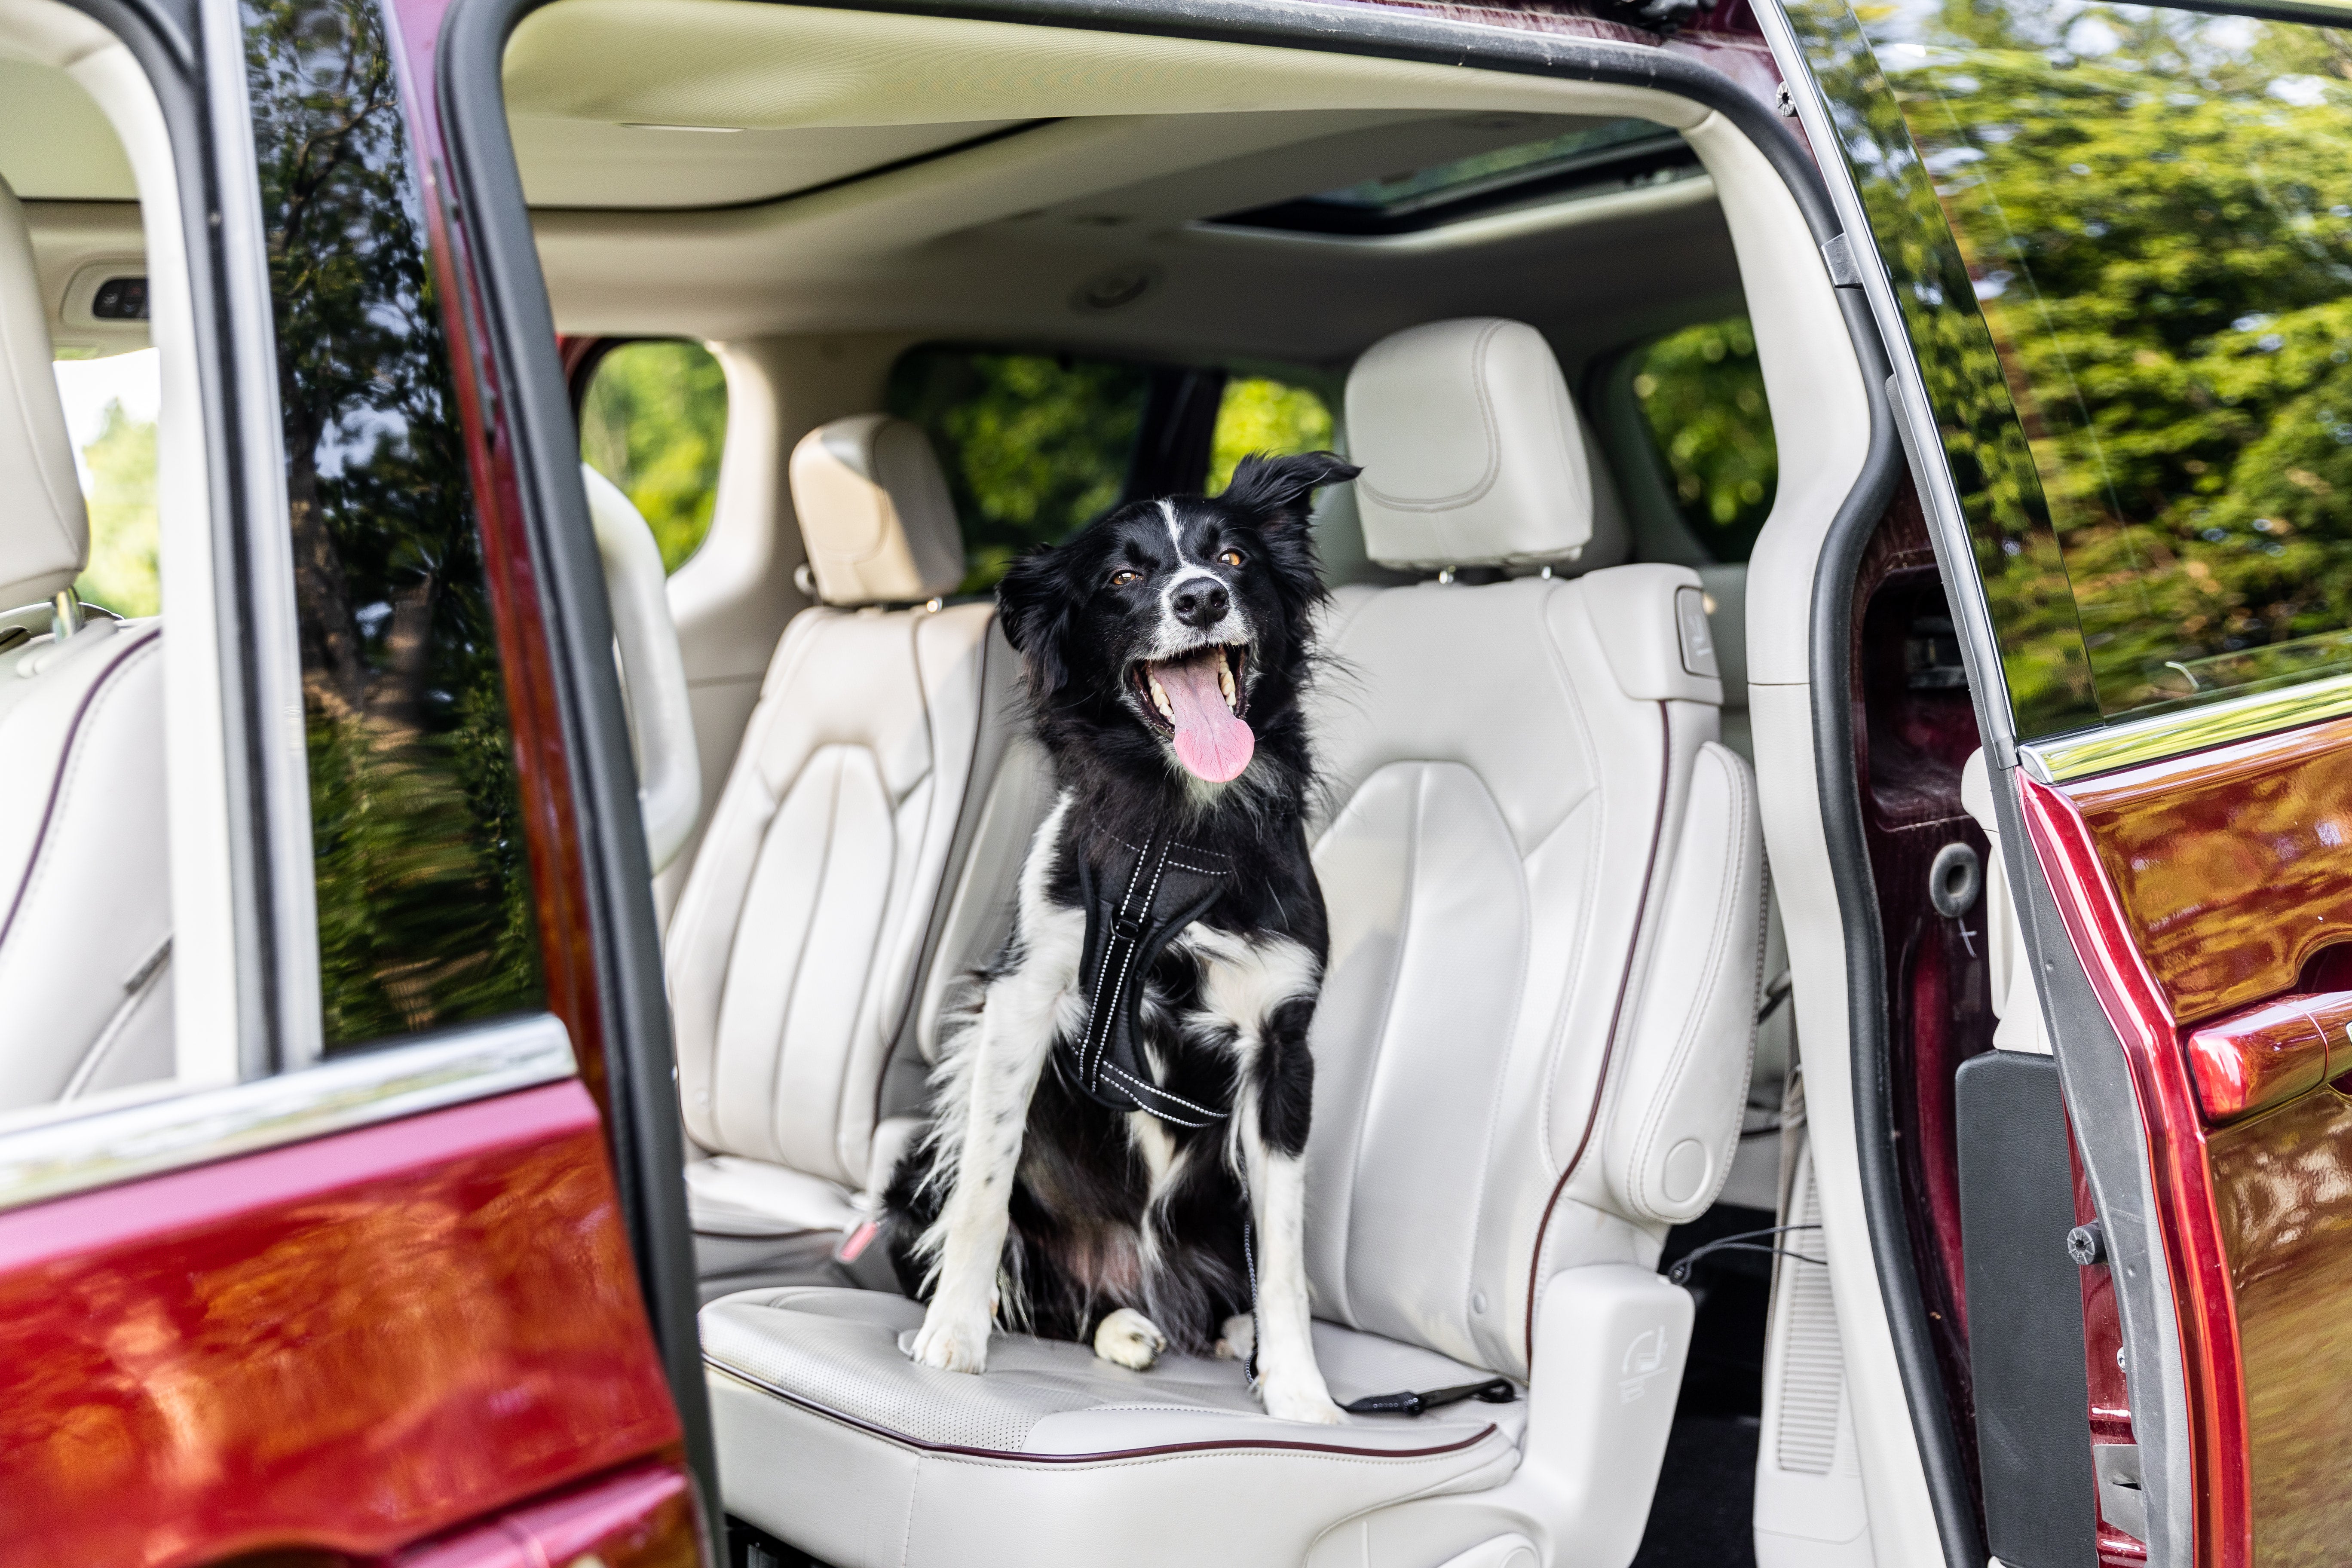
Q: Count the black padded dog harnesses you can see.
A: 1